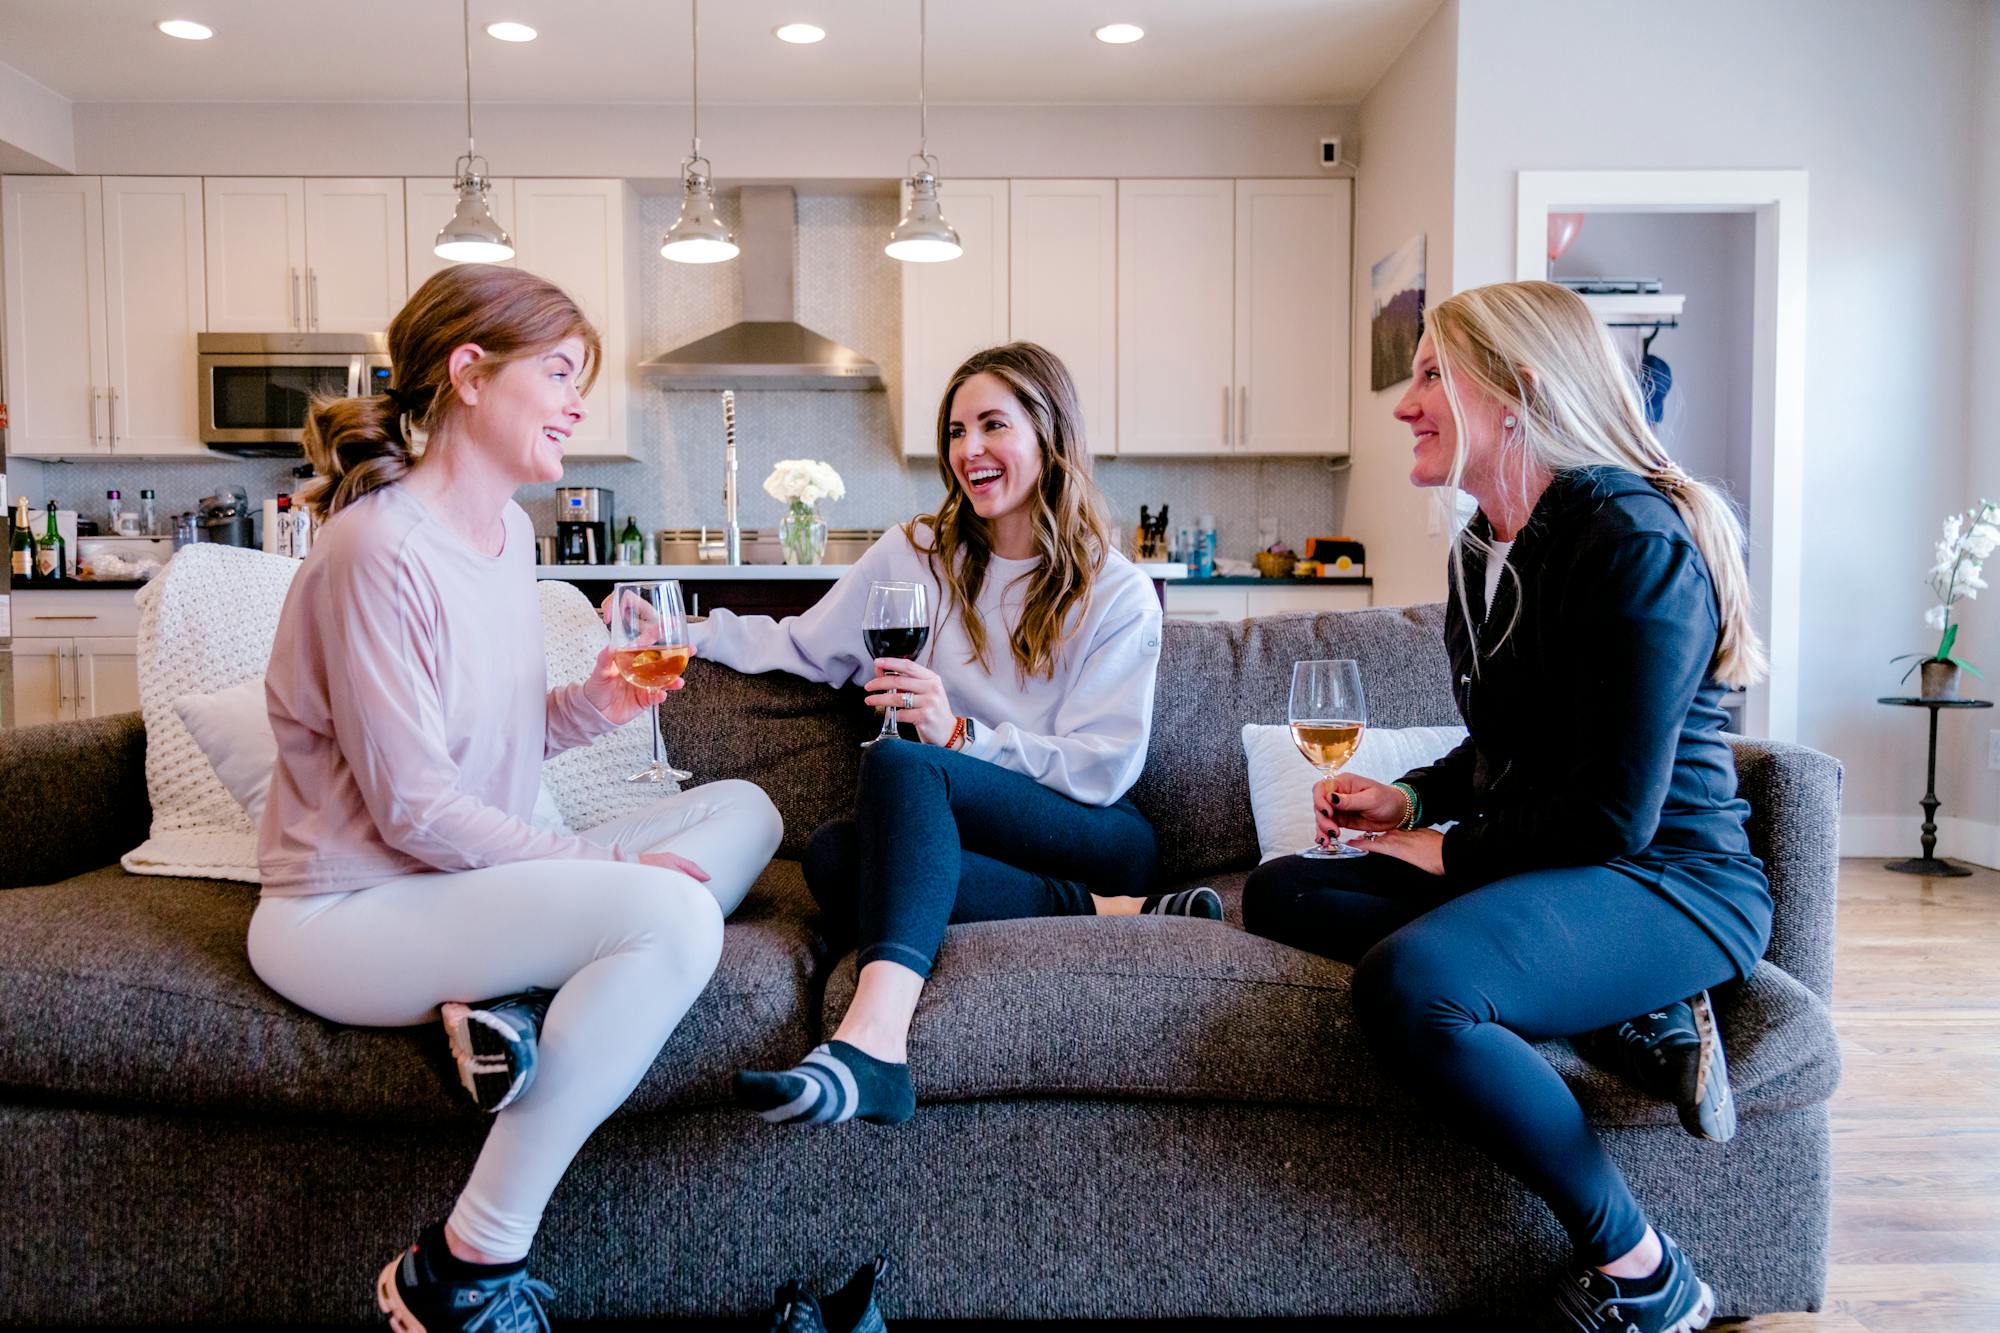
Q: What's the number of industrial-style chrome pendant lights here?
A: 3